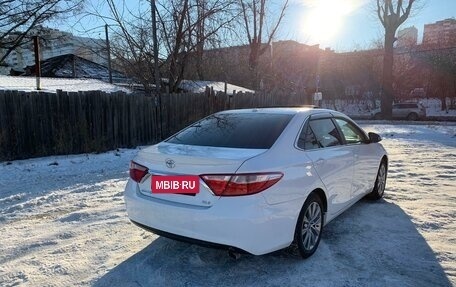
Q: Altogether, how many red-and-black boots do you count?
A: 0